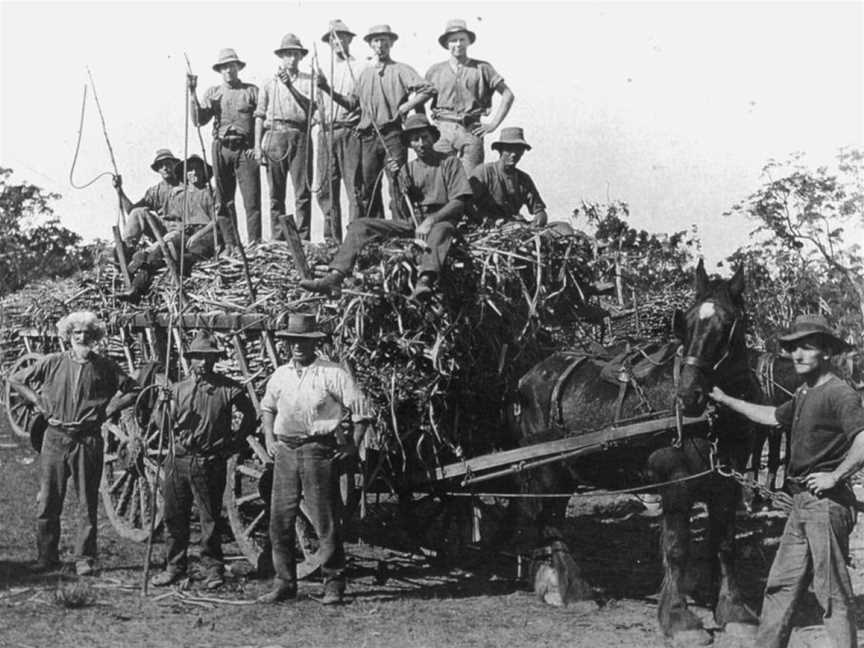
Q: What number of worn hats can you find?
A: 12